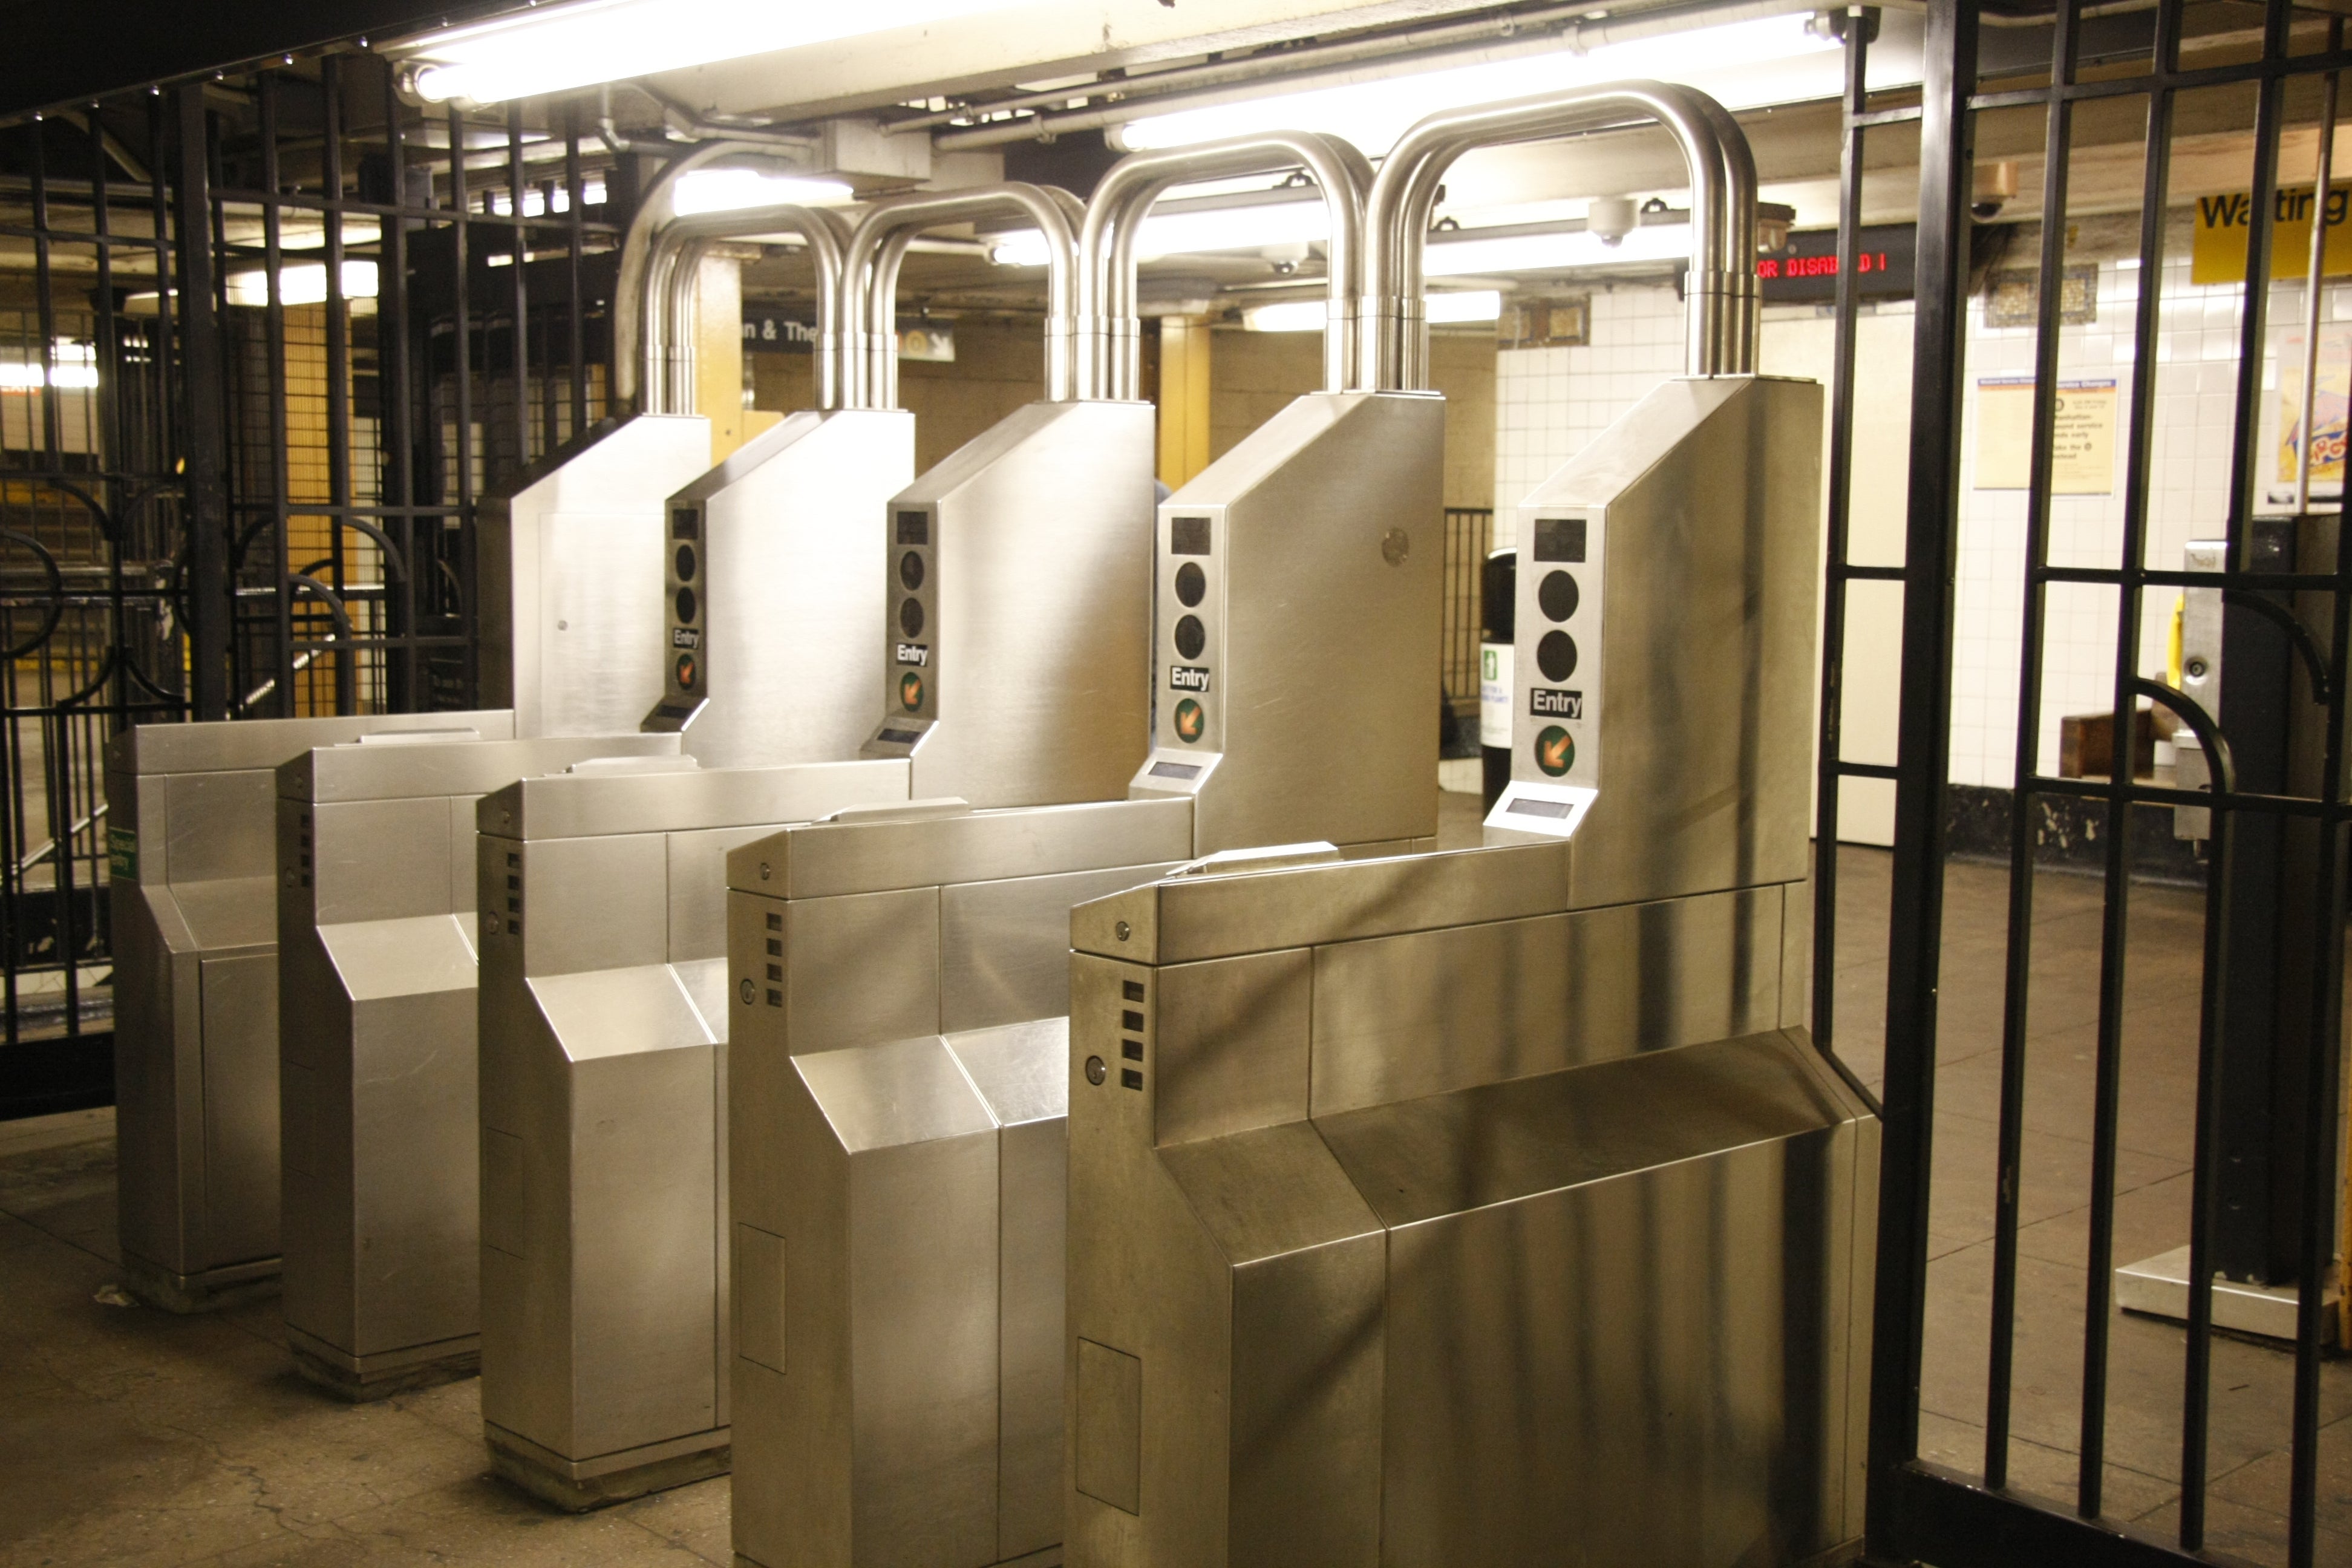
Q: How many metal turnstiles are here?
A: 5